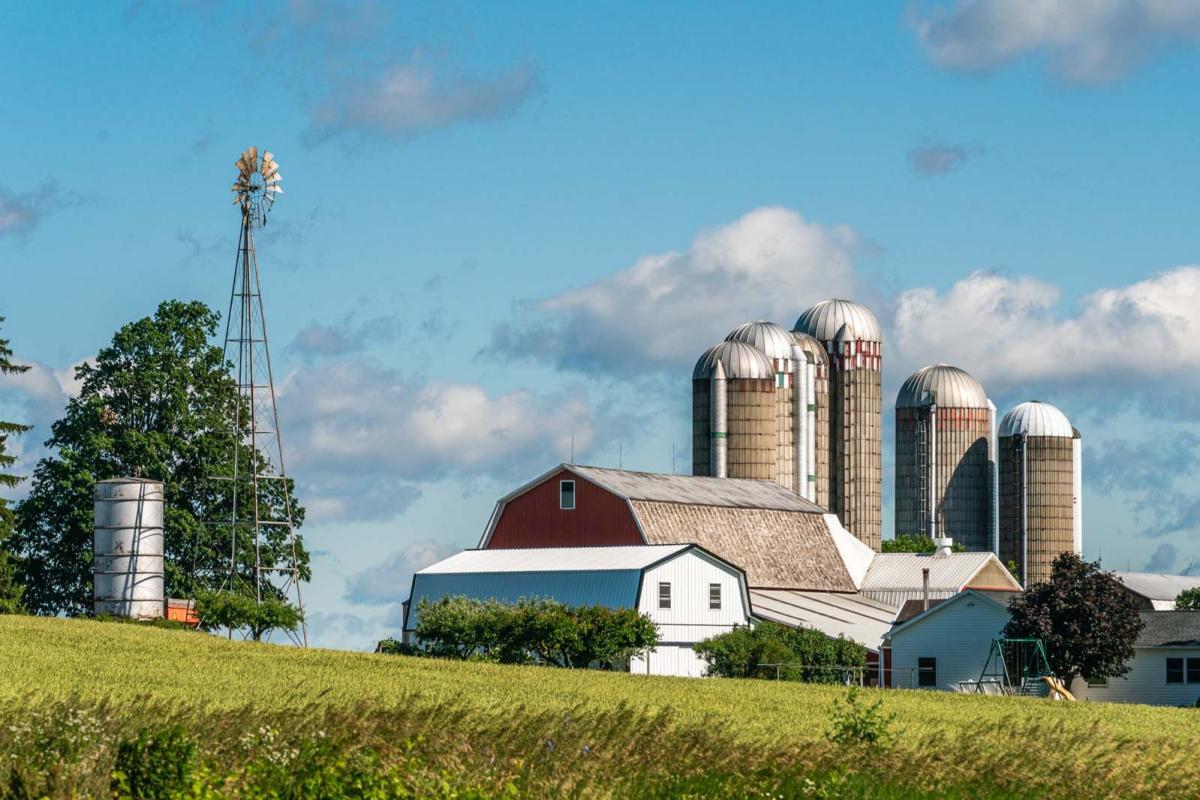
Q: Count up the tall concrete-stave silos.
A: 6